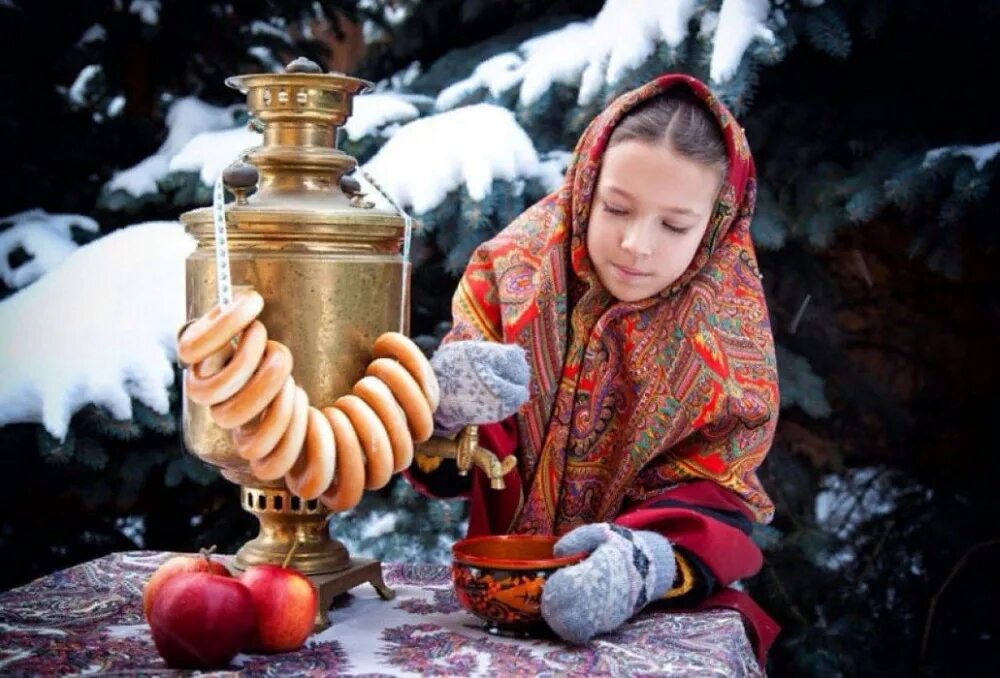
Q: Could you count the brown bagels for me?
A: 11